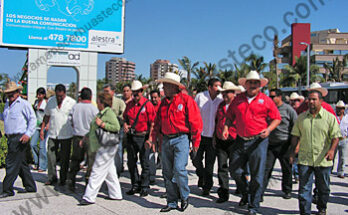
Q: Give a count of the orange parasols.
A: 0